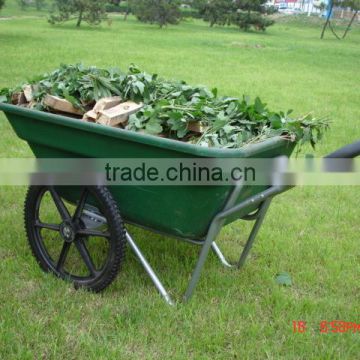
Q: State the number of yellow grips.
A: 0